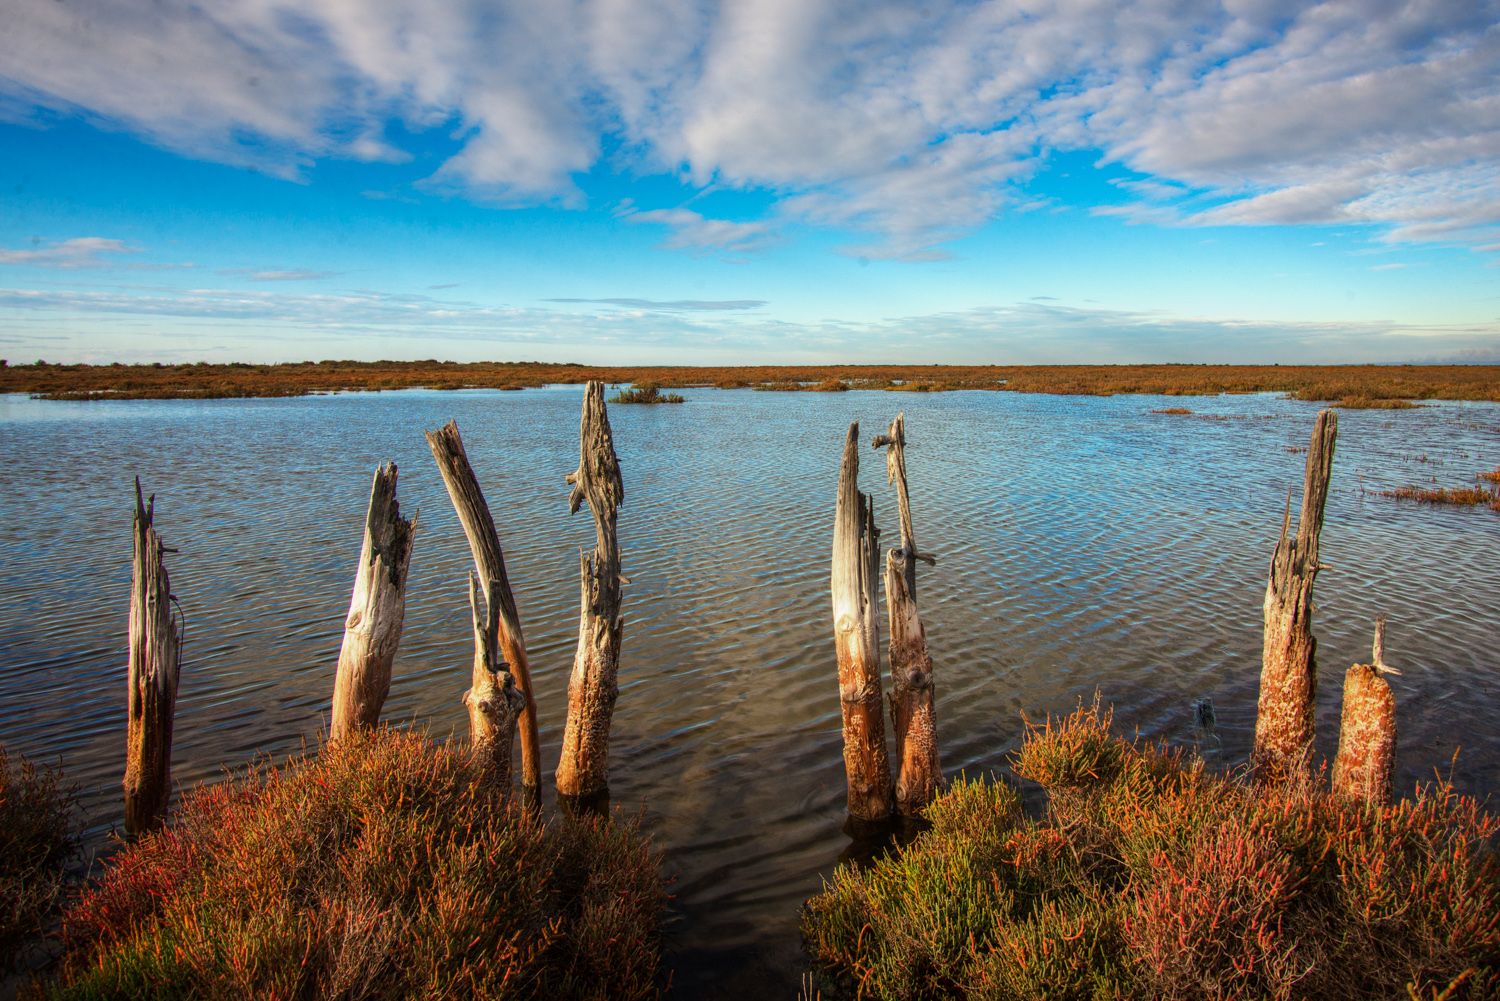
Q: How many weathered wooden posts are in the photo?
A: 9